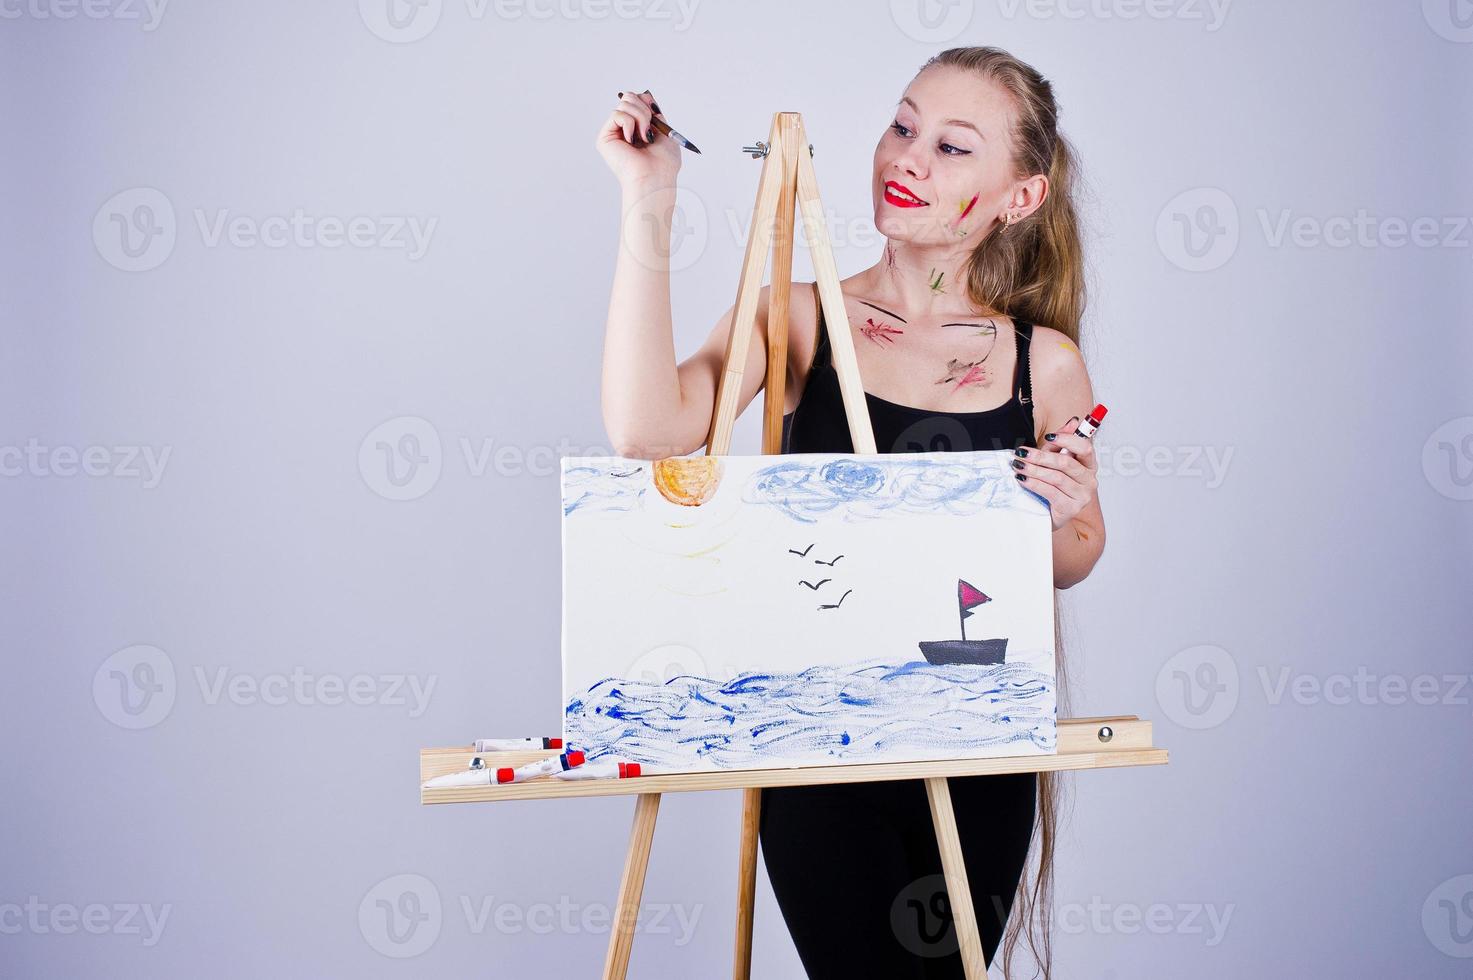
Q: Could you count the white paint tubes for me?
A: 5